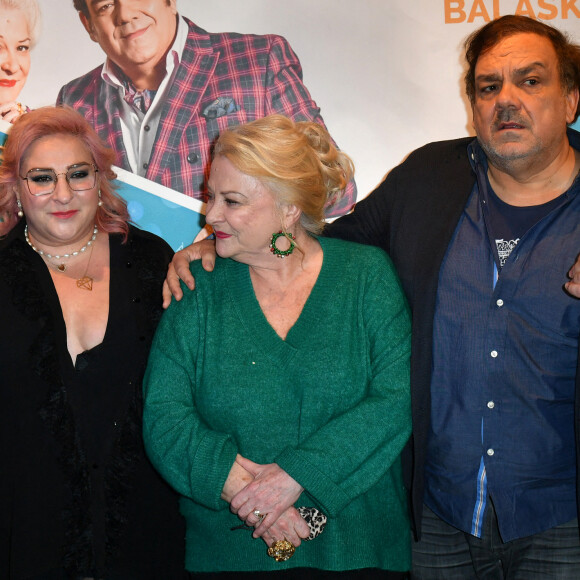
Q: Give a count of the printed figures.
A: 2